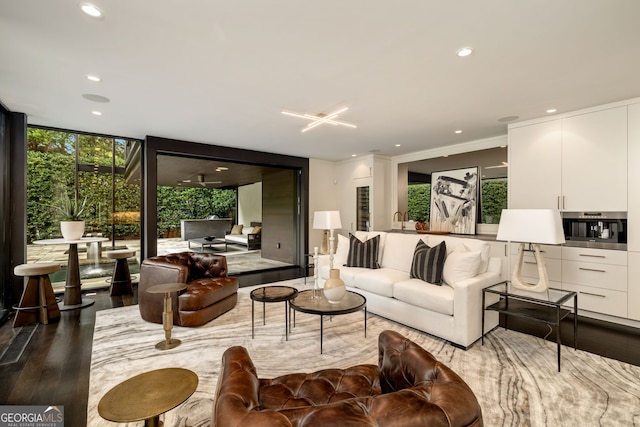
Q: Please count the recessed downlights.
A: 8